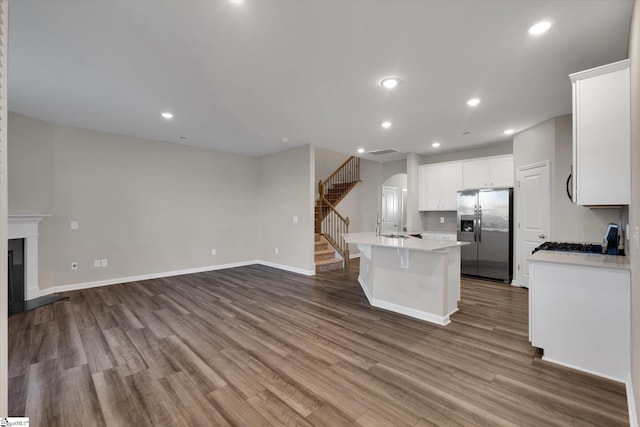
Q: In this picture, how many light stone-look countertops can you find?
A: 3